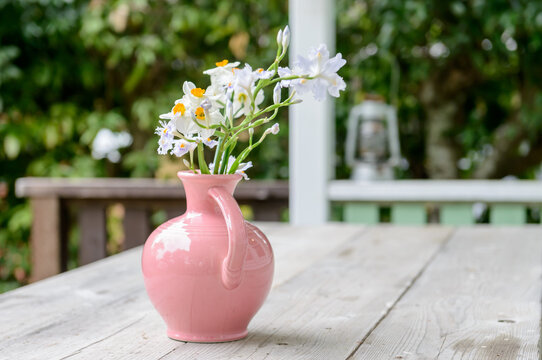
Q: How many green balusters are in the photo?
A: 4